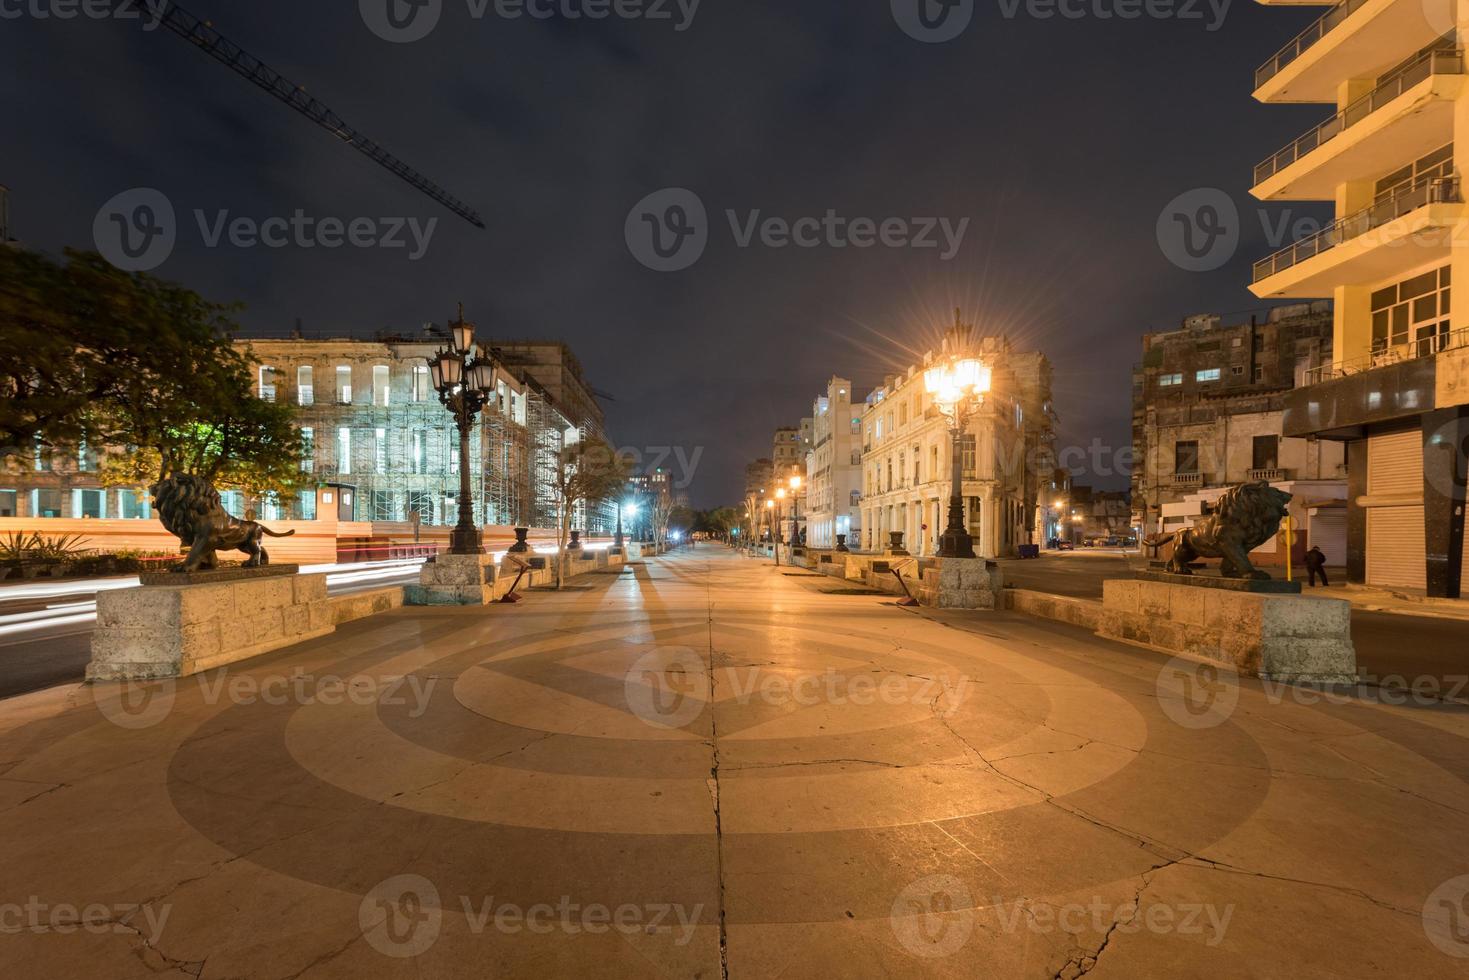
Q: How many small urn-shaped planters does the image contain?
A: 4